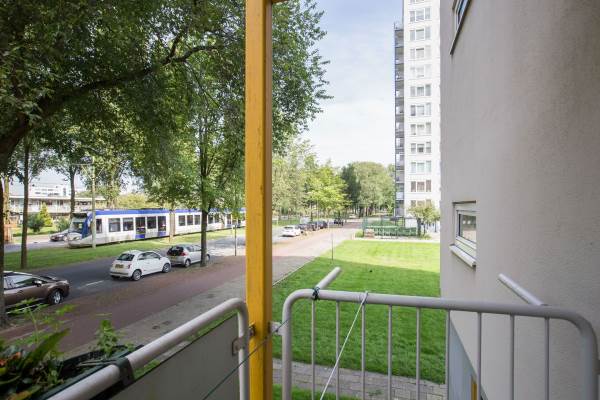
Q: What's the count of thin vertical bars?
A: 9